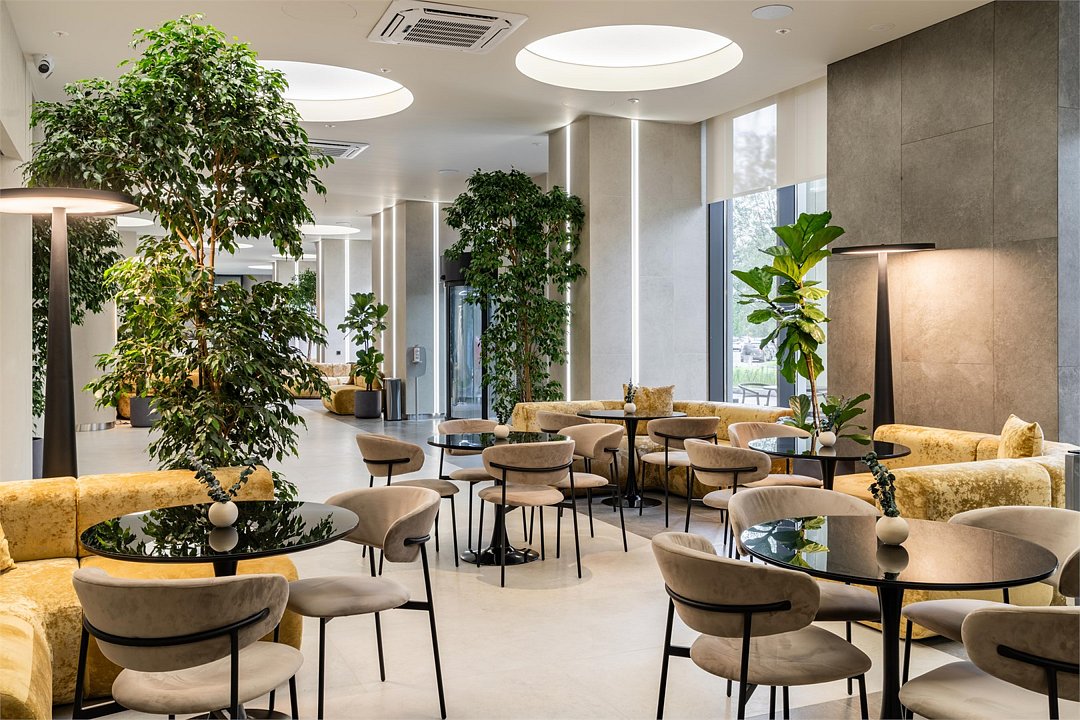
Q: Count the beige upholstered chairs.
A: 14